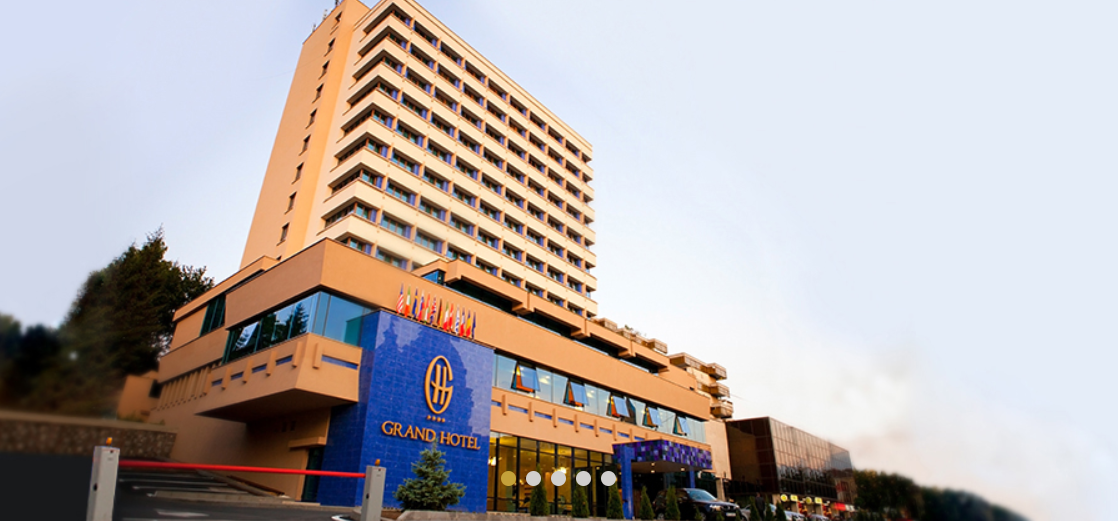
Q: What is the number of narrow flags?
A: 13